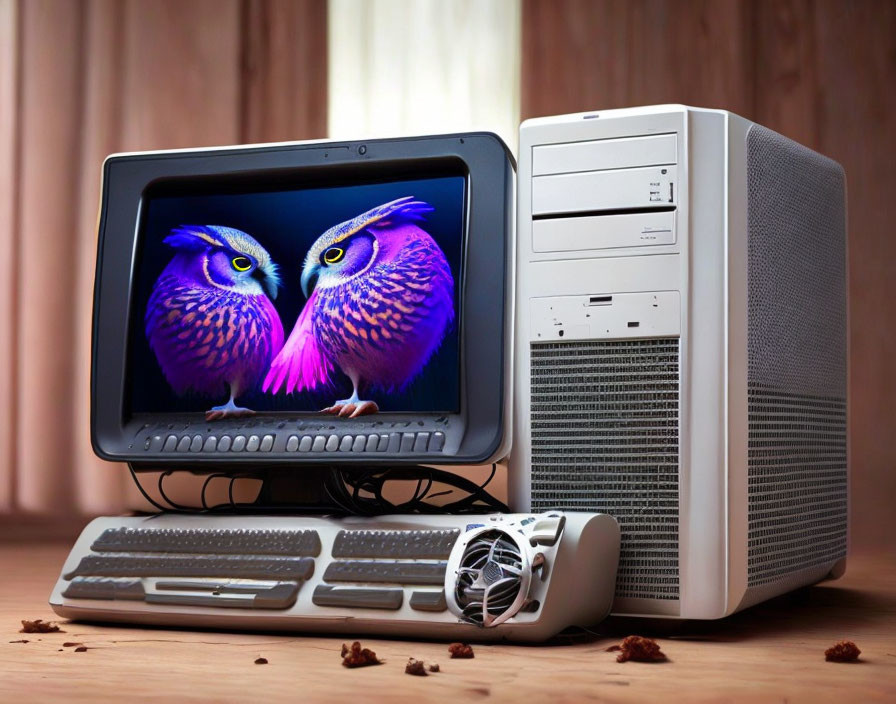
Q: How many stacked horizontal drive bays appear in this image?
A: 3